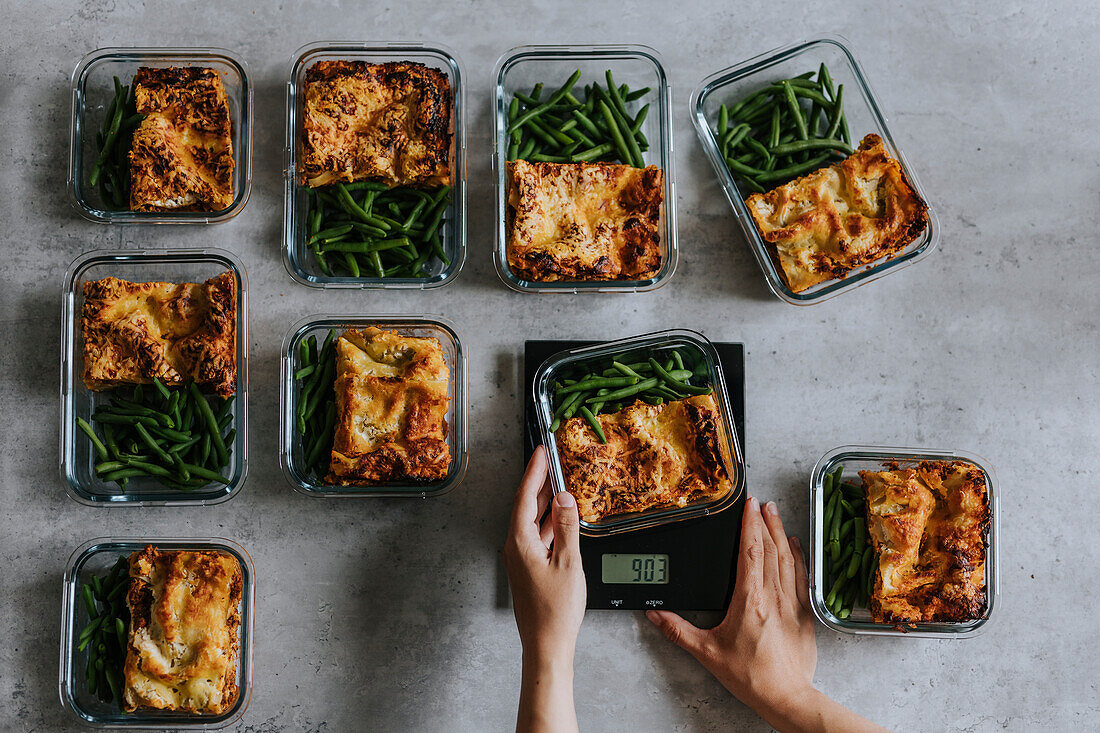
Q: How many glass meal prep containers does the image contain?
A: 9